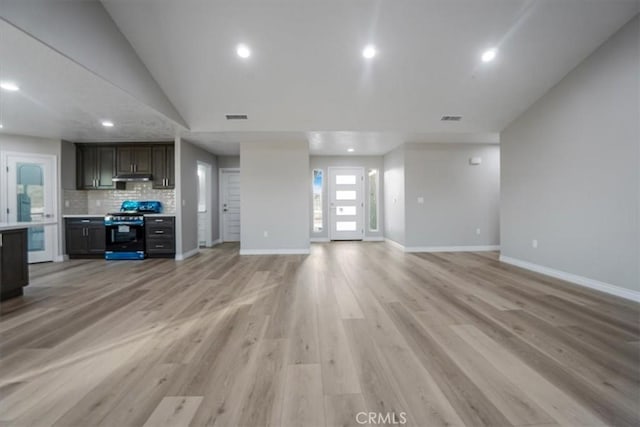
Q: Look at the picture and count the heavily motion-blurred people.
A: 0